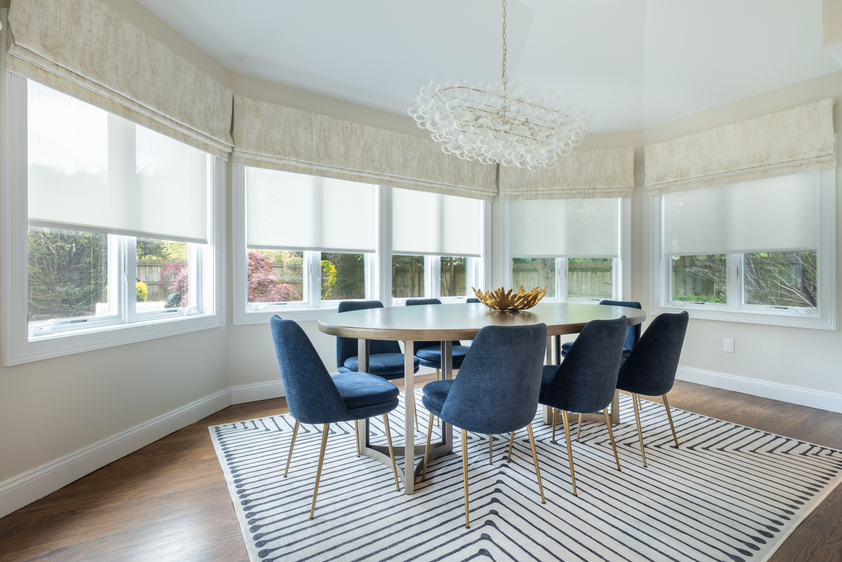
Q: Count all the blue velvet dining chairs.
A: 8